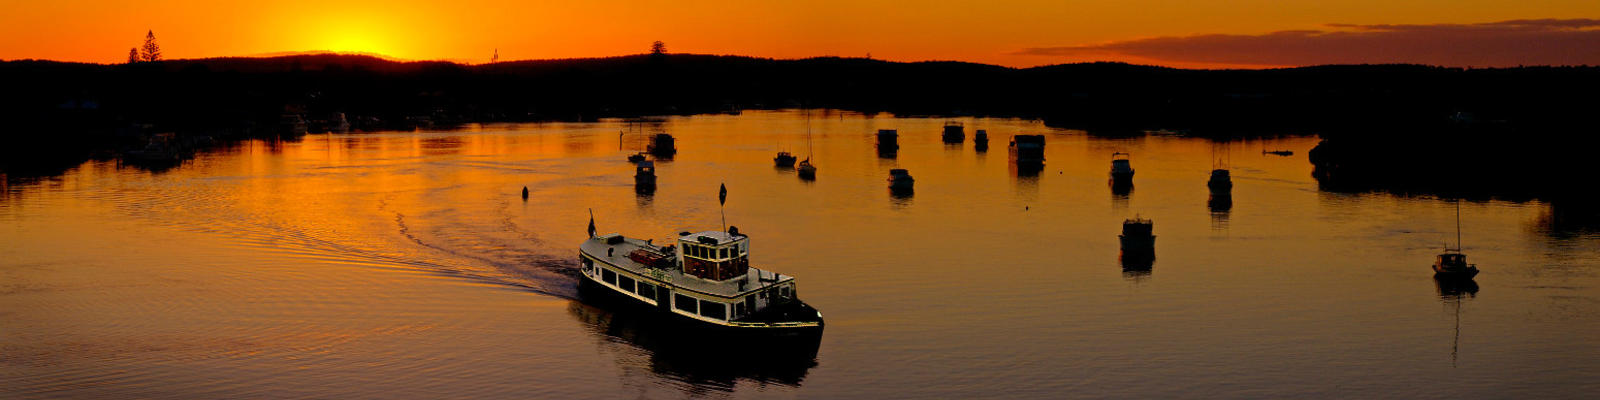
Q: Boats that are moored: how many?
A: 14